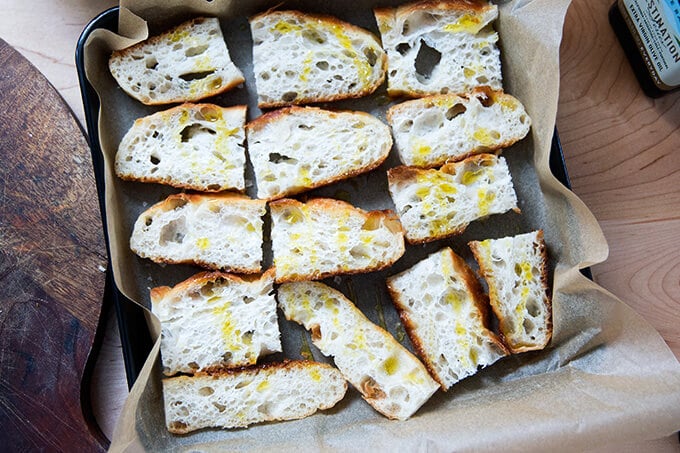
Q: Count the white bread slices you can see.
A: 14